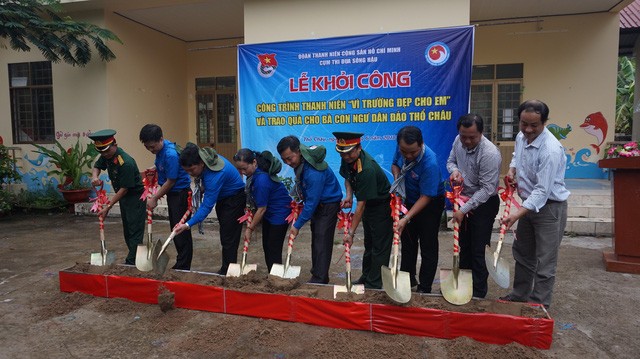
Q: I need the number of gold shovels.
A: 9